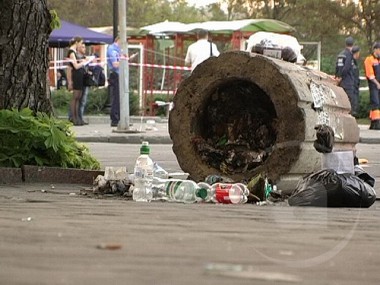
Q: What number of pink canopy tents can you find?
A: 0